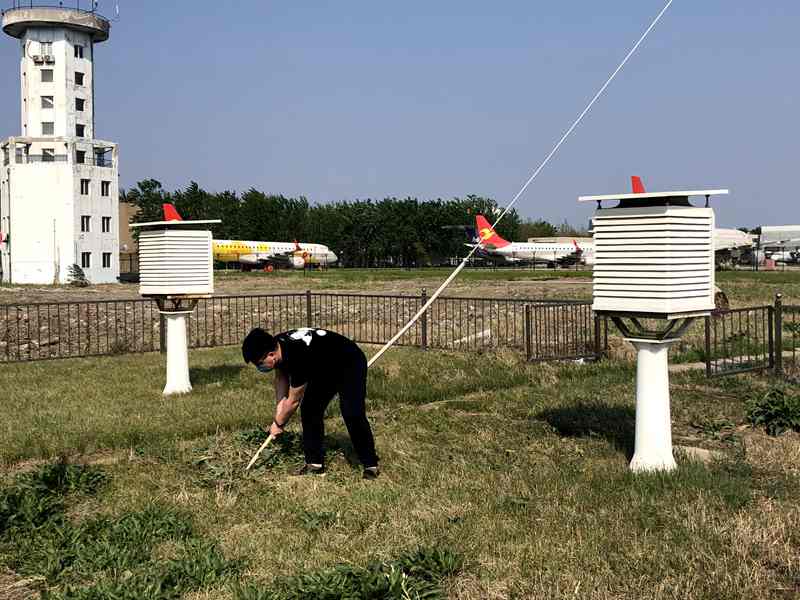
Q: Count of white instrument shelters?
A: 2